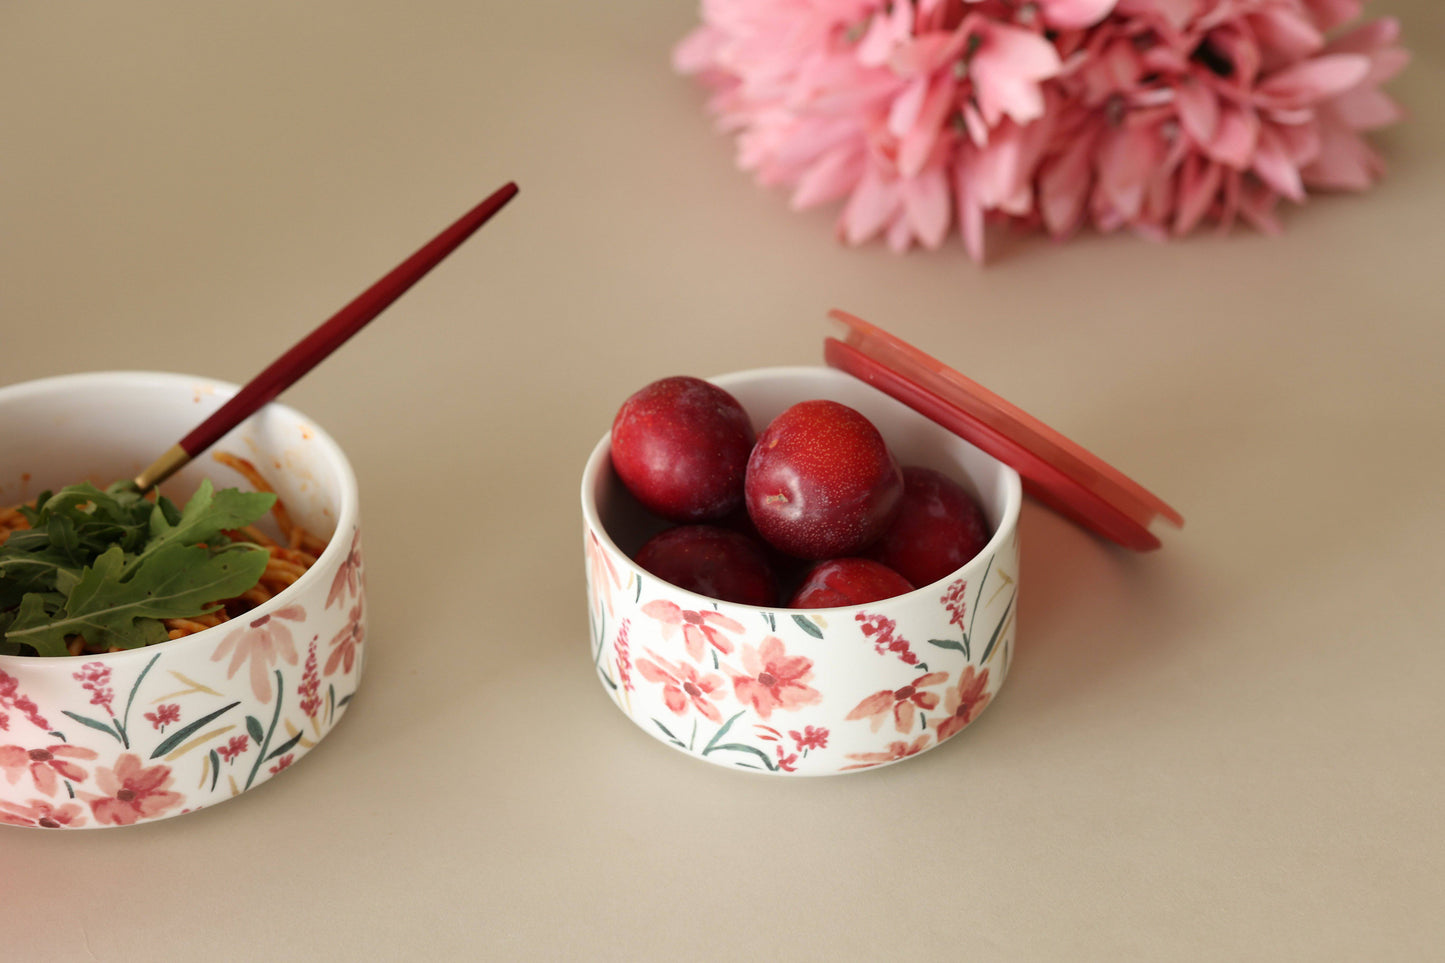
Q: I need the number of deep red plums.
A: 5